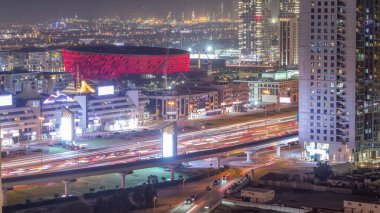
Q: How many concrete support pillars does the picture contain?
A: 7